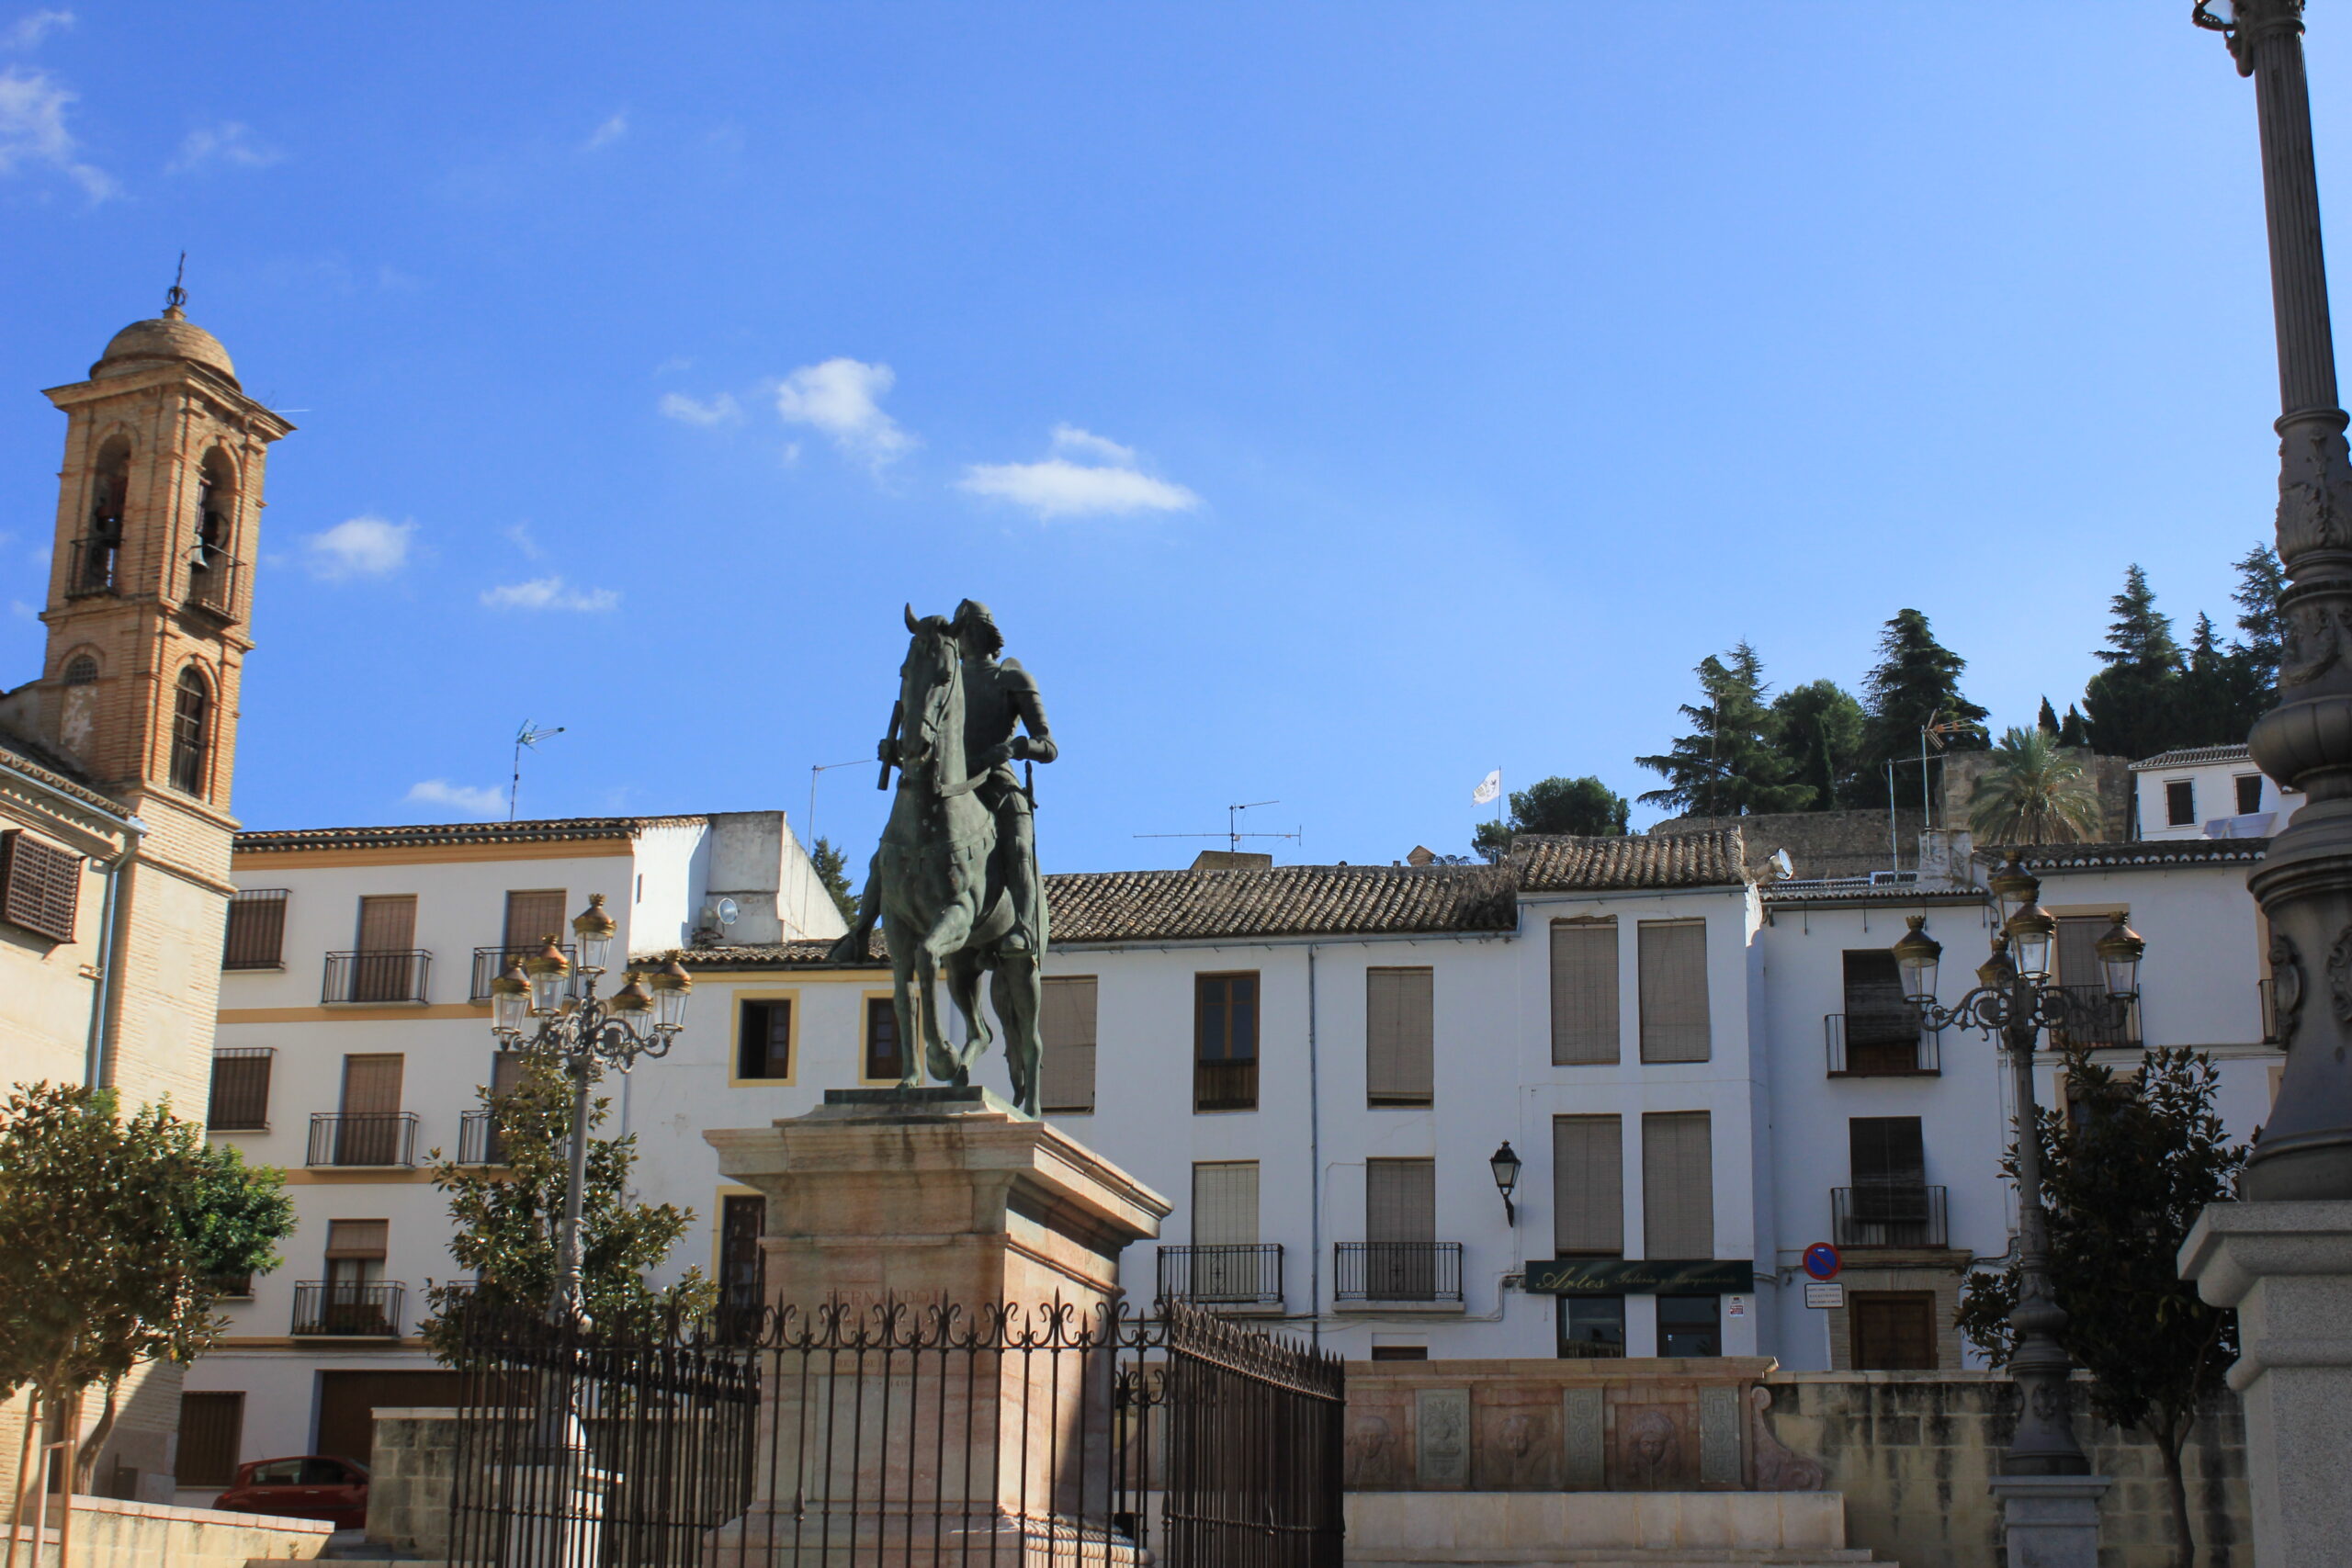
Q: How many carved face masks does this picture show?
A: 3